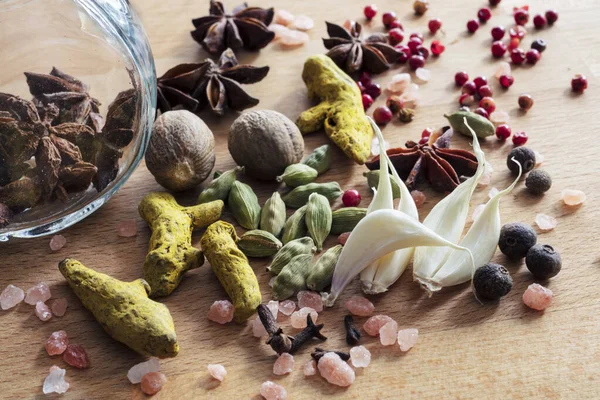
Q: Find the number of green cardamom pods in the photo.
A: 15